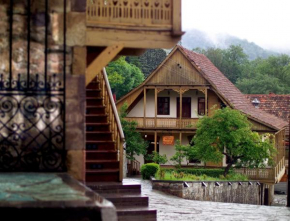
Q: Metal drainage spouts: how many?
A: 7